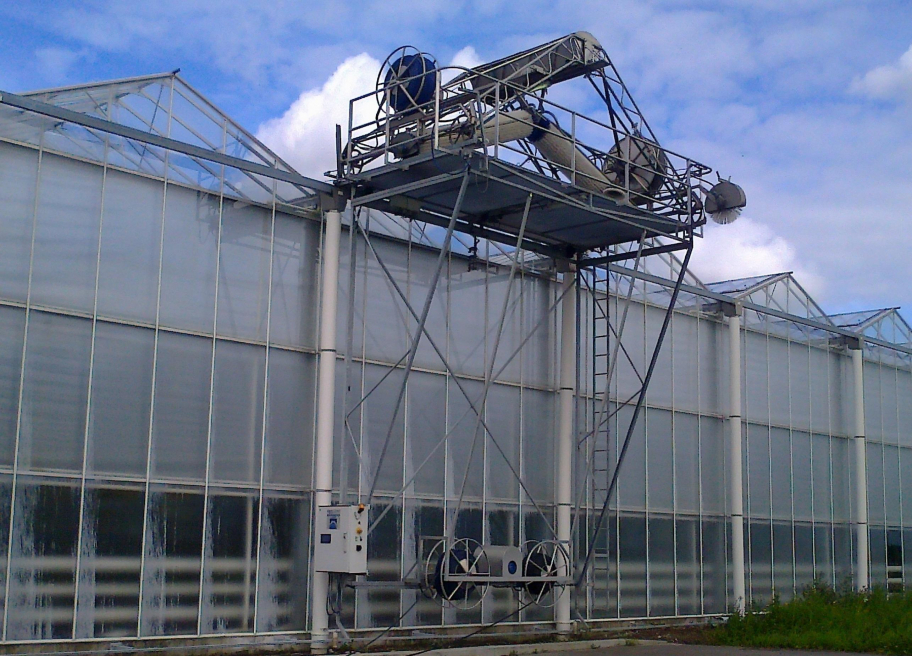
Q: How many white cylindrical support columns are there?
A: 4